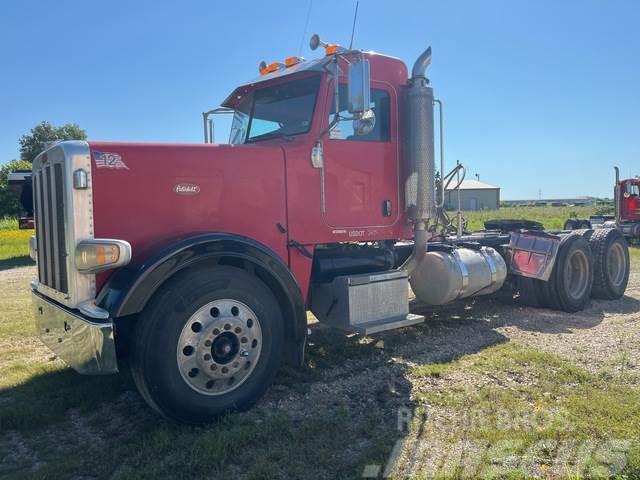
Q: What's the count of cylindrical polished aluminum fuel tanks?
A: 1